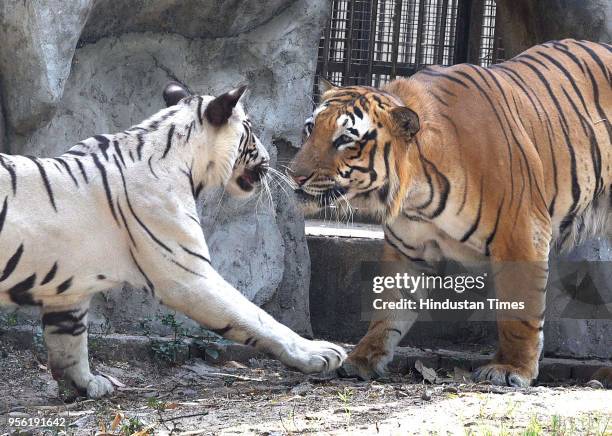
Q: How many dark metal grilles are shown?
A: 1